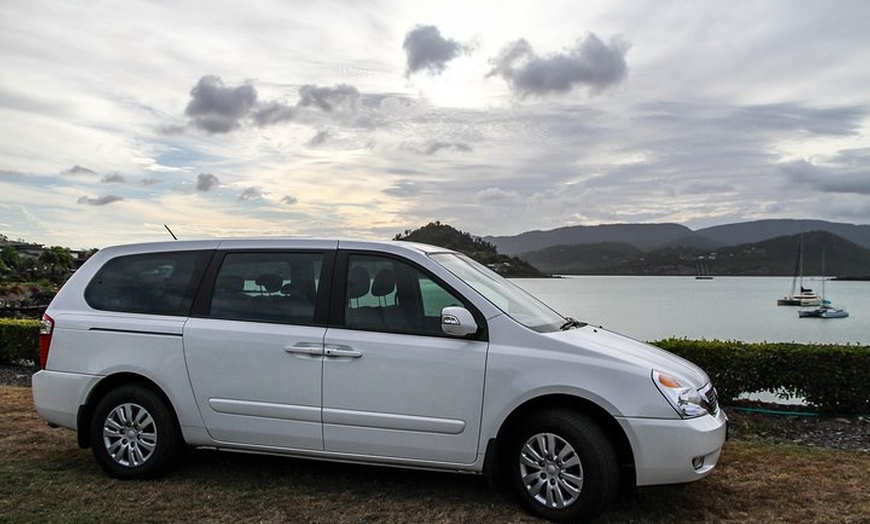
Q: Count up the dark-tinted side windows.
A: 3